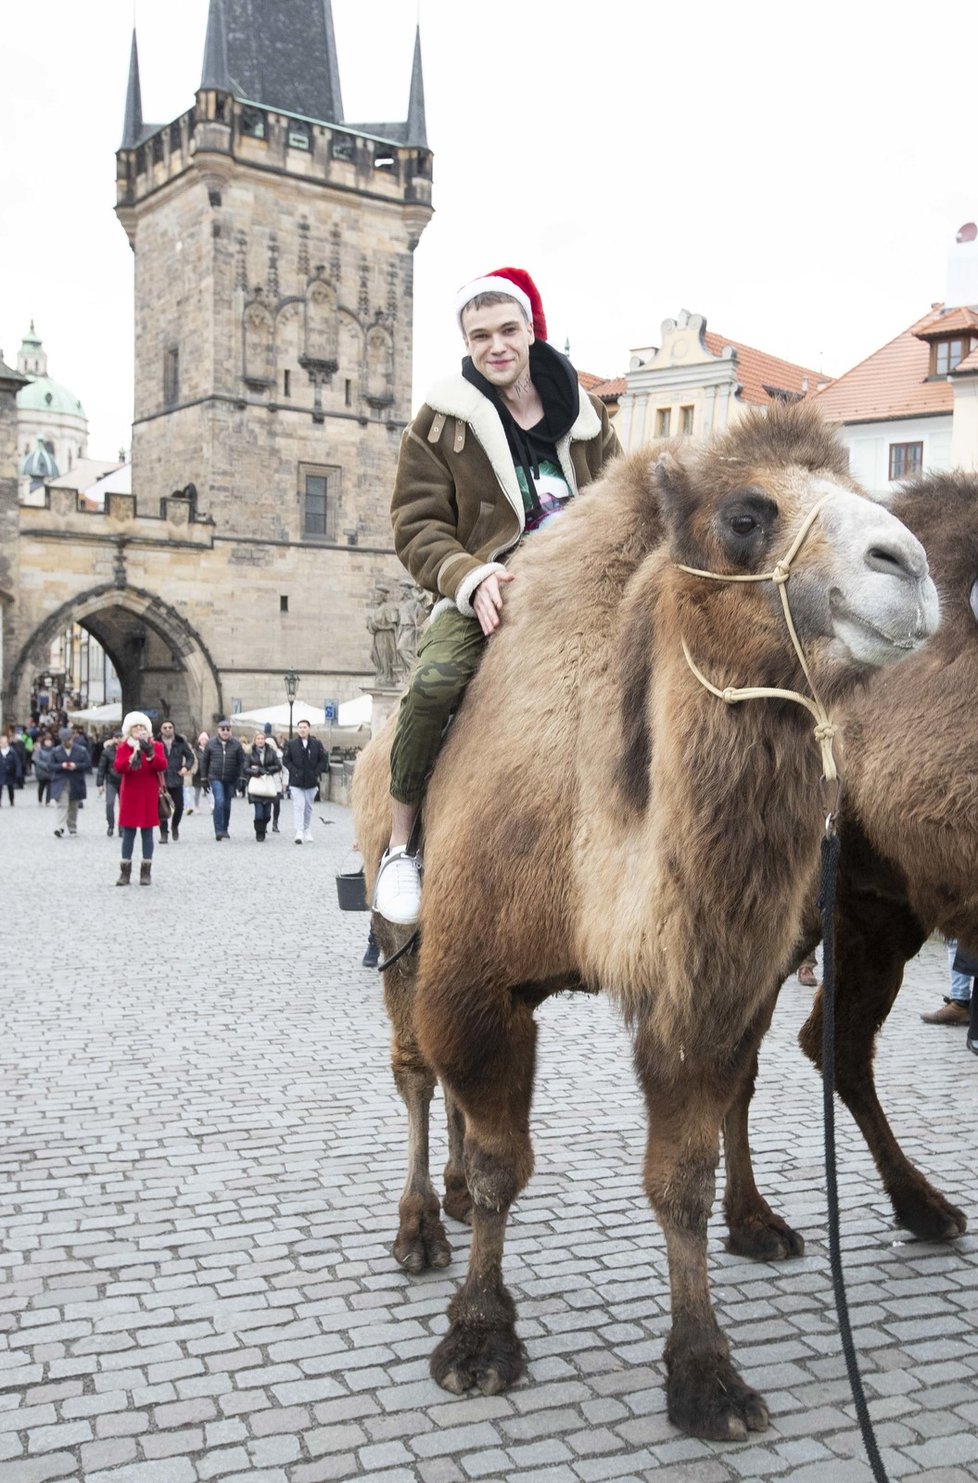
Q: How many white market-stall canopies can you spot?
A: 3